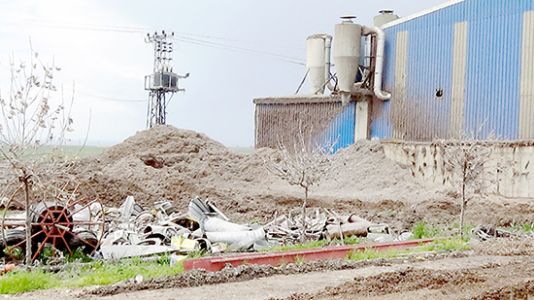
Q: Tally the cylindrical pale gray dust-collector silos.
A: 3